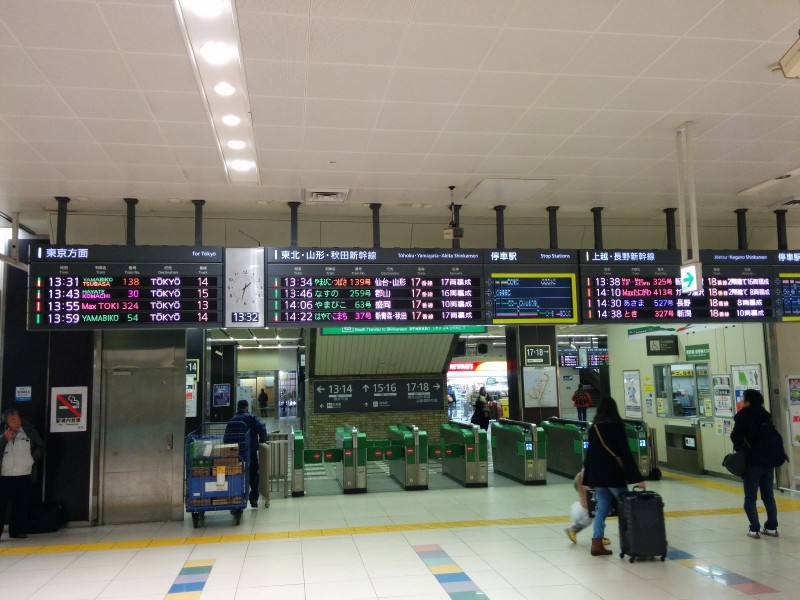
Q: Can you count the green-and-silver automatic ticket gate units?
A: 7